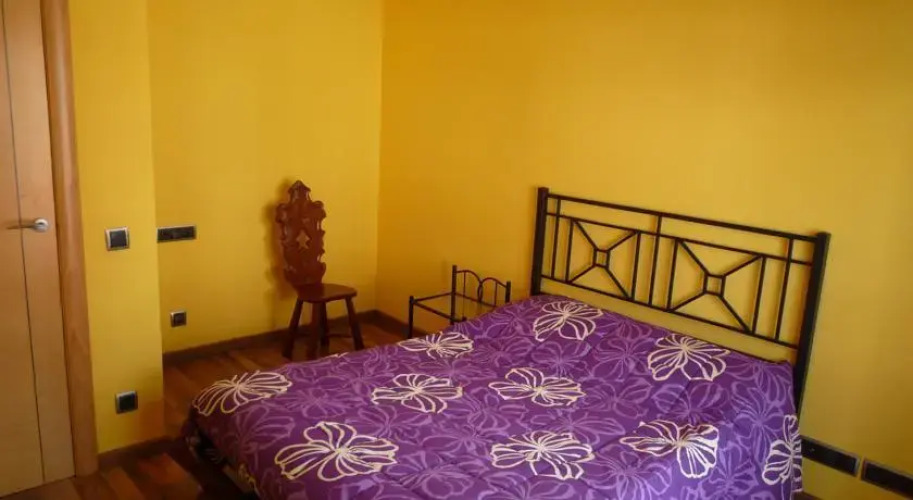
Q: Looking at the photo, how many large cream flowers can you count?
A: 10